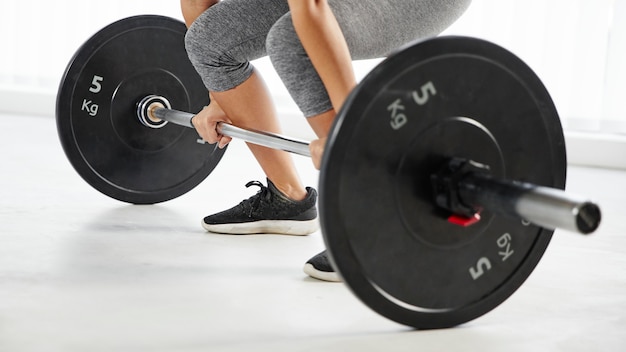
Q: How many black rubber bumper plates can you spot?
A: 2